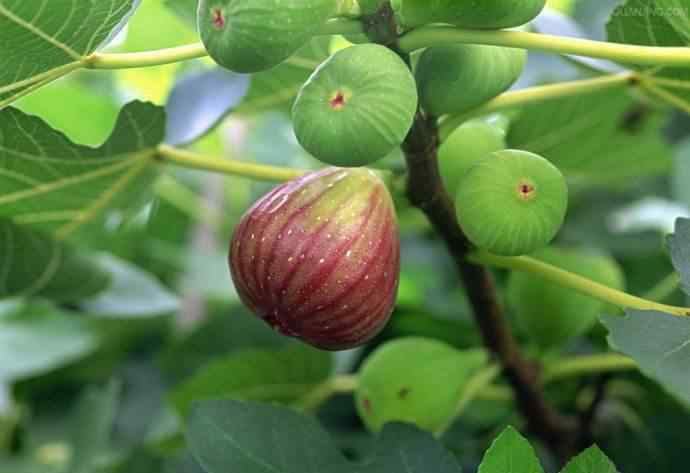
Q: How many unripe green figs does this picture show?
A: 8